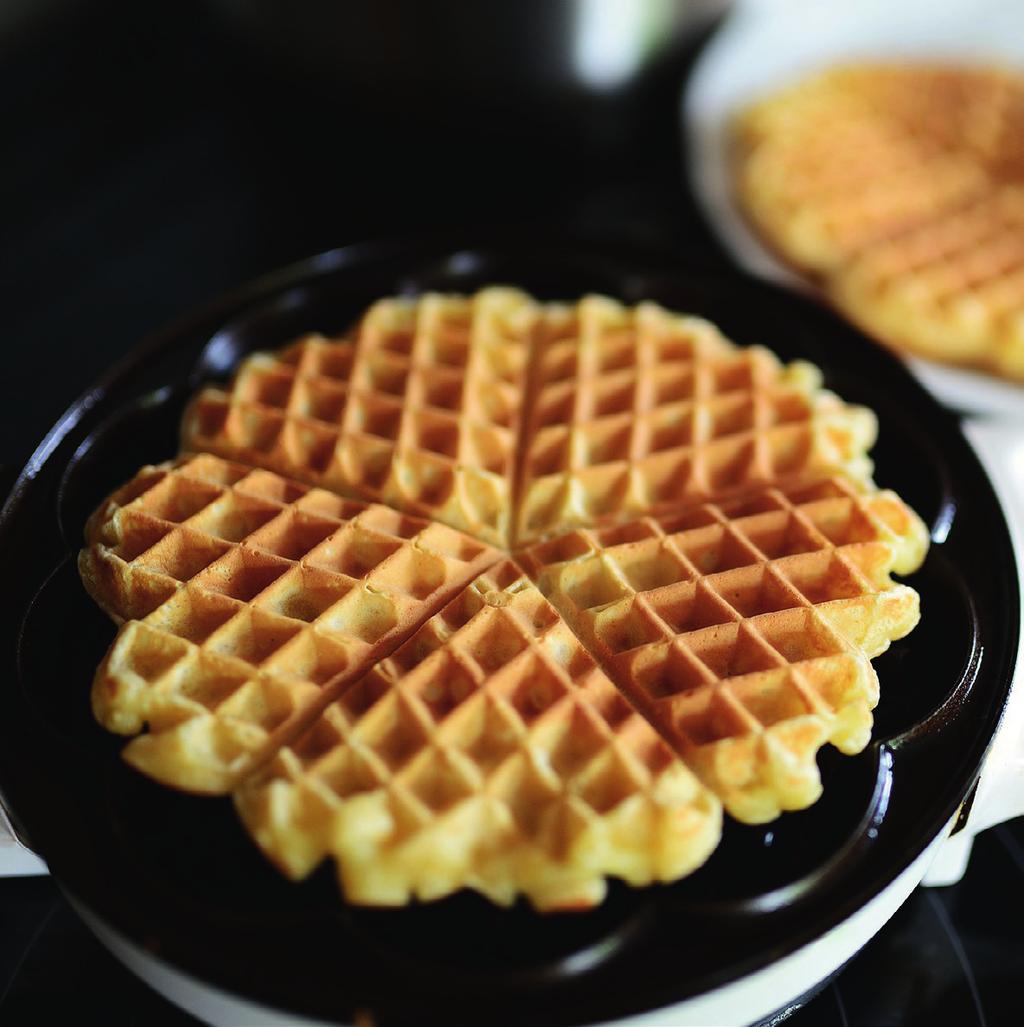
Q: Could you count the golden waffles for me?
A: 2